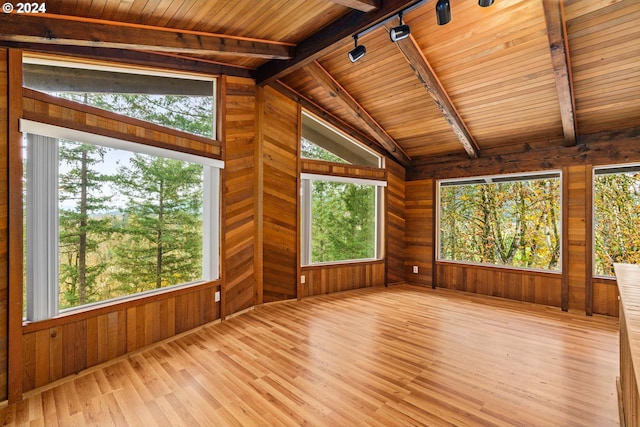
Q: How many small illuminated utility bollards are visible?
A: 0